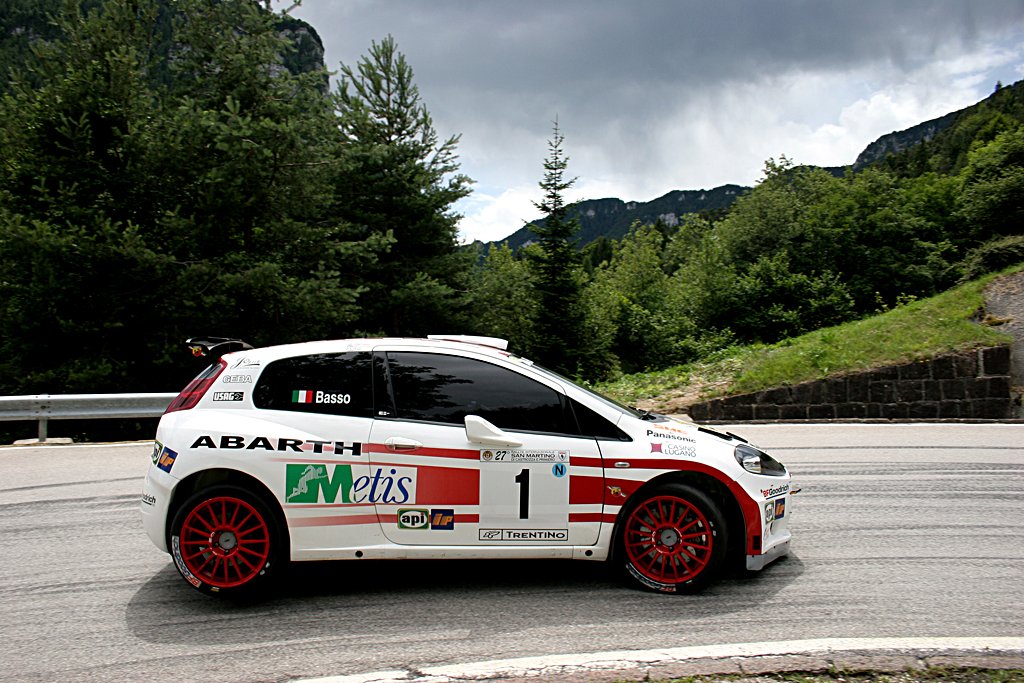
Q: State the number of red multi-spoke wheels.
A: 2